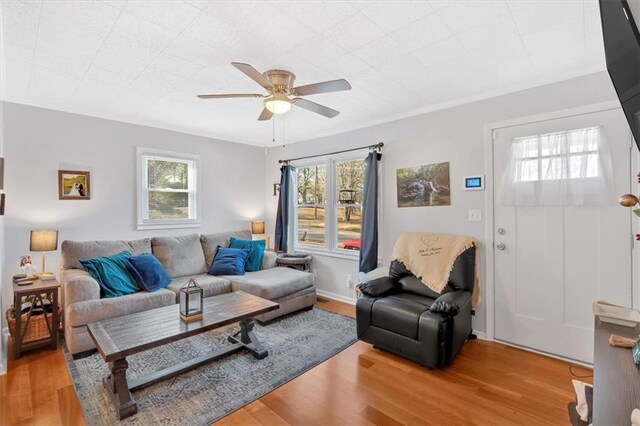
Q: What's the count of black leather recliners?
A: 1